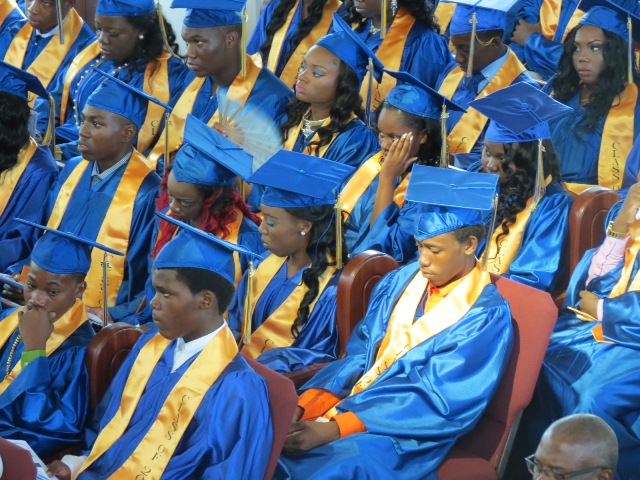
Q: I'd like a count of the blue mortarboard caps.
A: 14